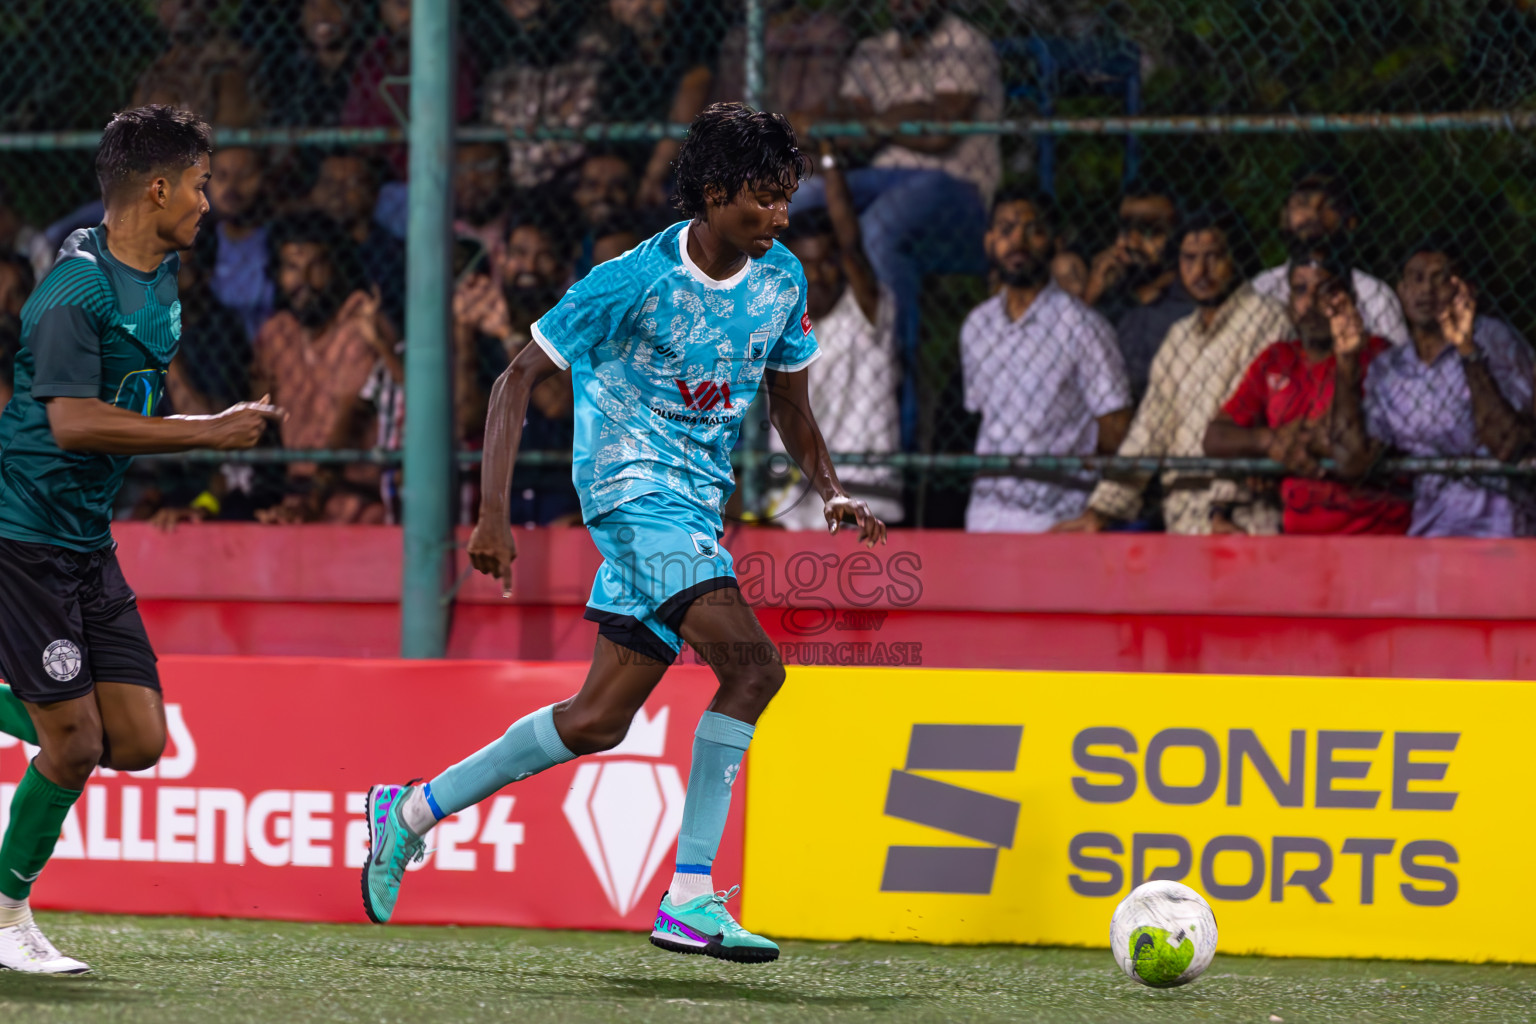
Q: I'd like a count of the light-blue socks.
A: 2